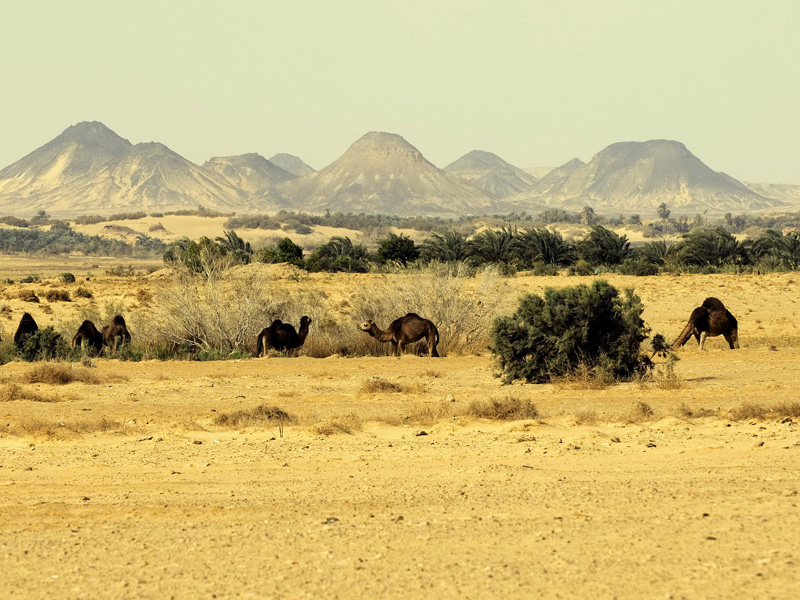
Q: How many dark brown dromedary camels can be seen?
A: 6